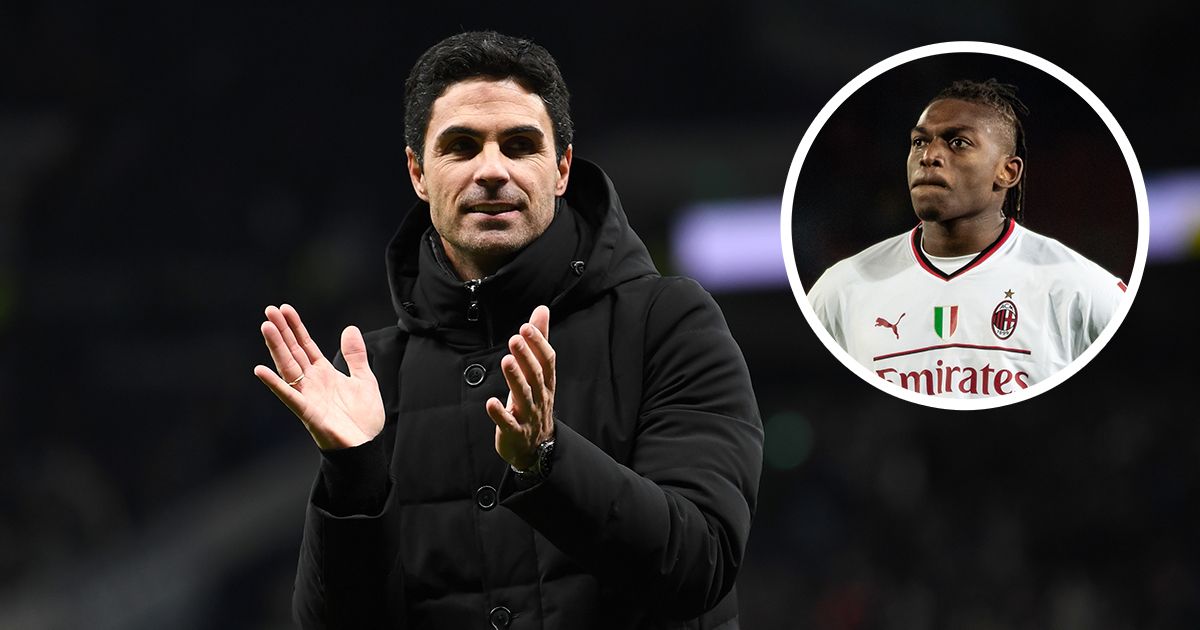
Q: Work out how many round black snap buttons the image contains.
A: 3